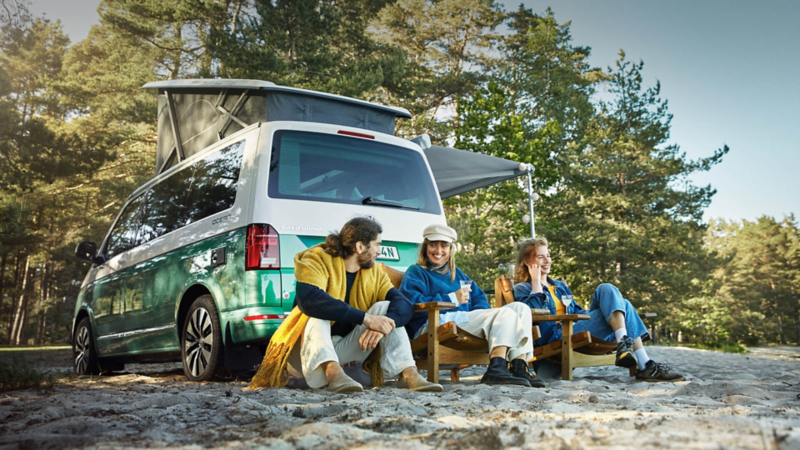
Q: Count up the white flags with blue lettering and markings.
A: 0